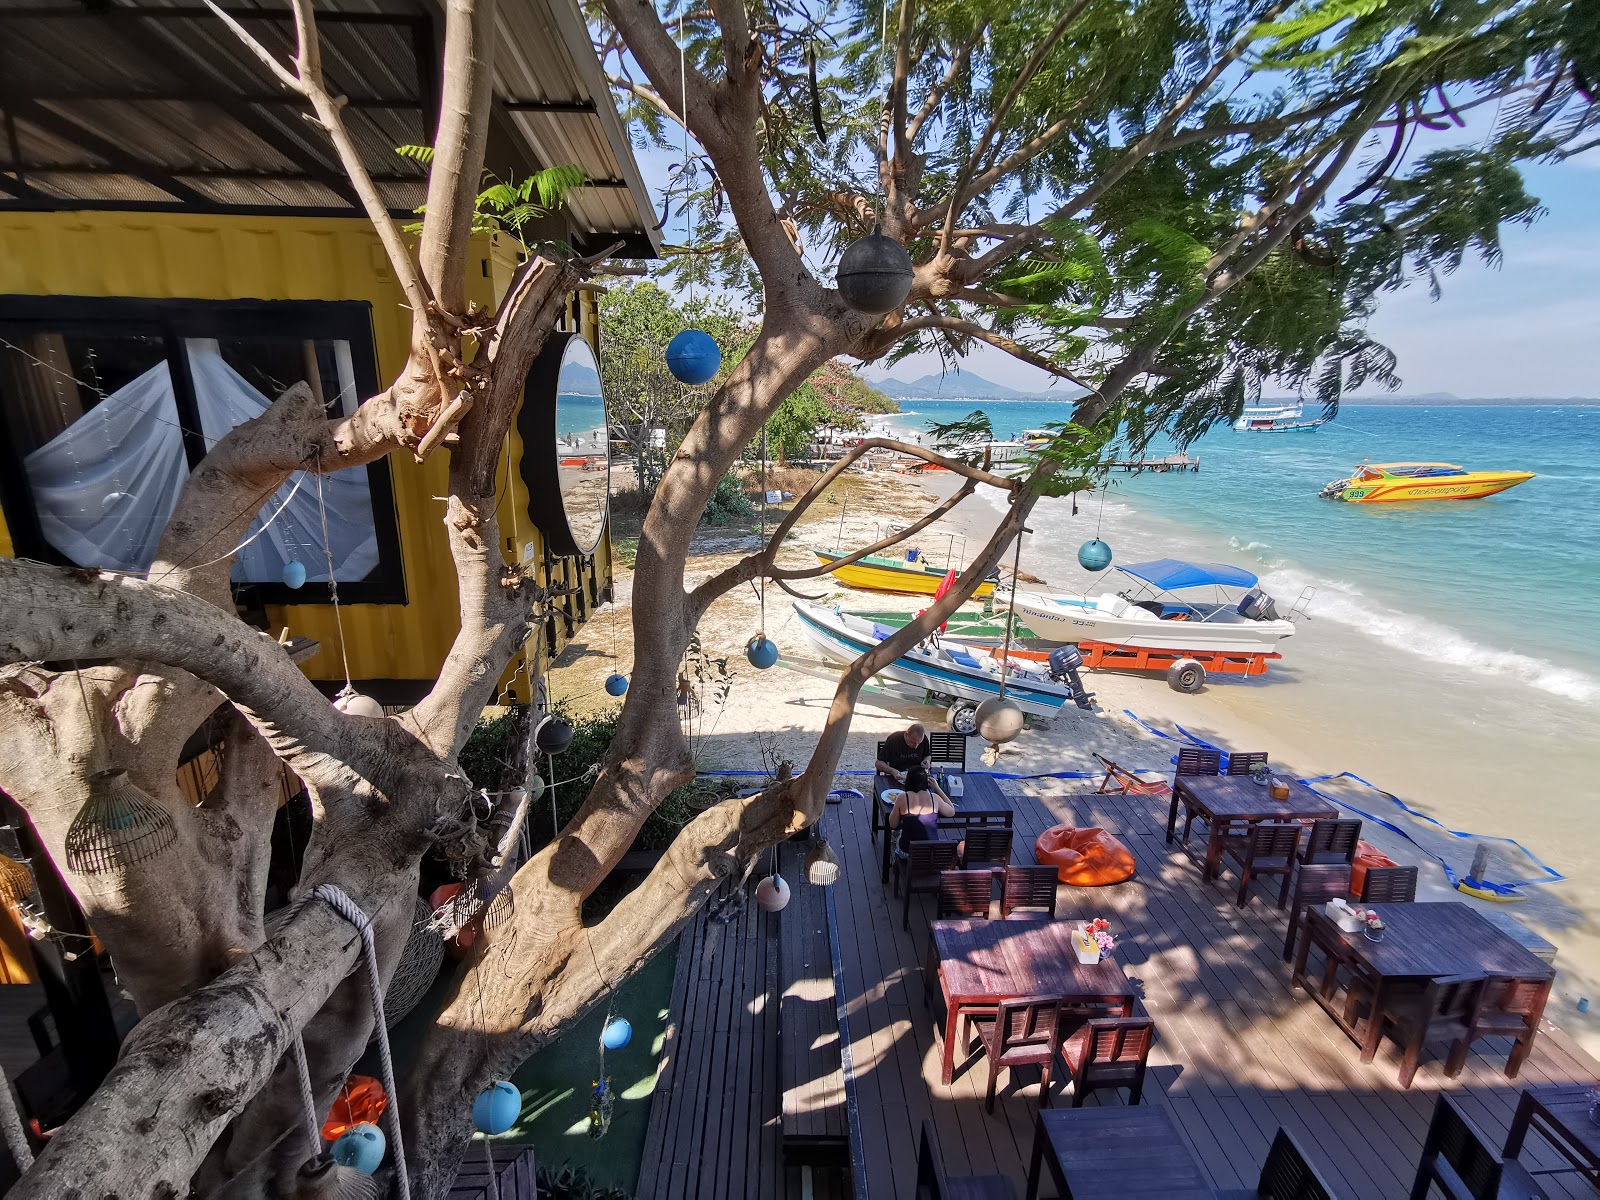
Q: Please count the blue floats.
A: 8